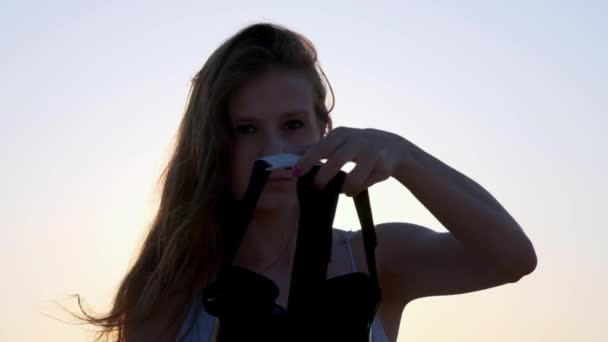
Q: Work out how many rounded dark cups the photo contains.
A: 2